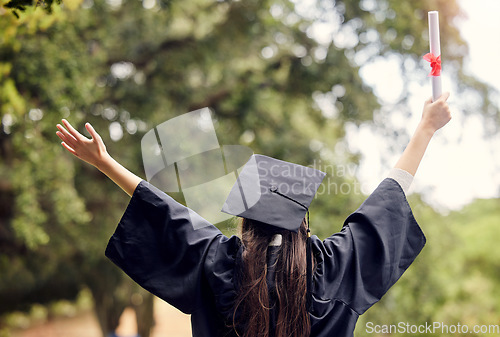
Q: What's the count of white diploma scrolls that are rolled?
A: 1